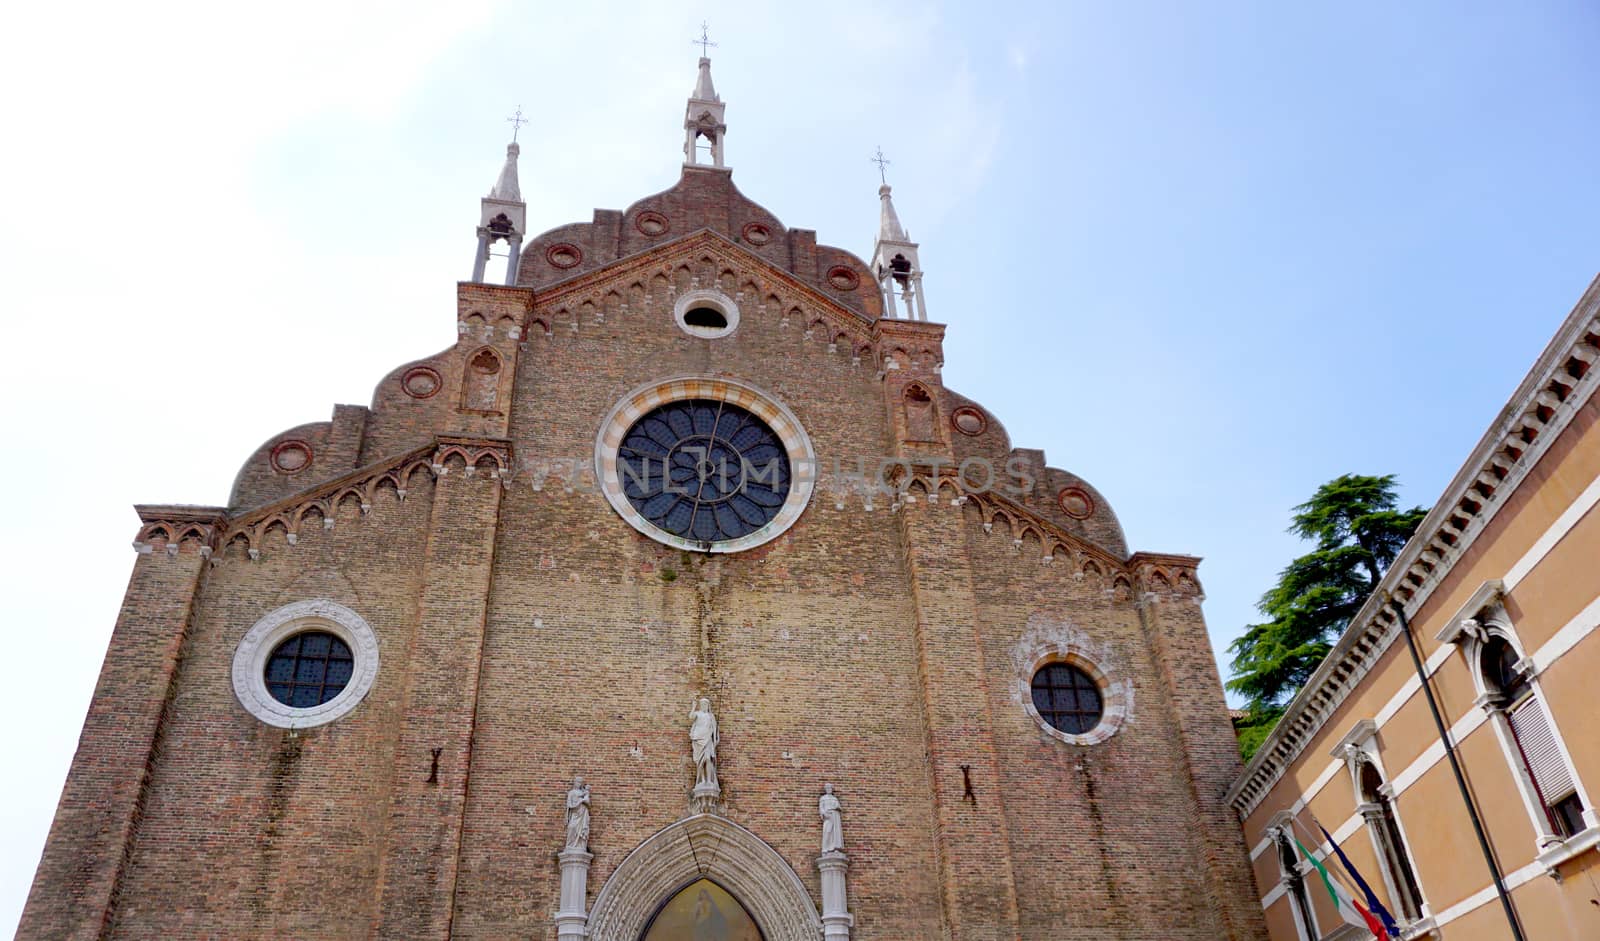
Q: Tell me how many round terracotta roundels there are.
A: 8